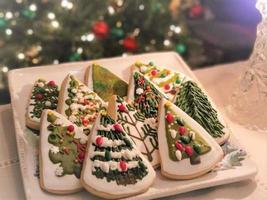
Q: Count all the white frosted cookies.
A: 10